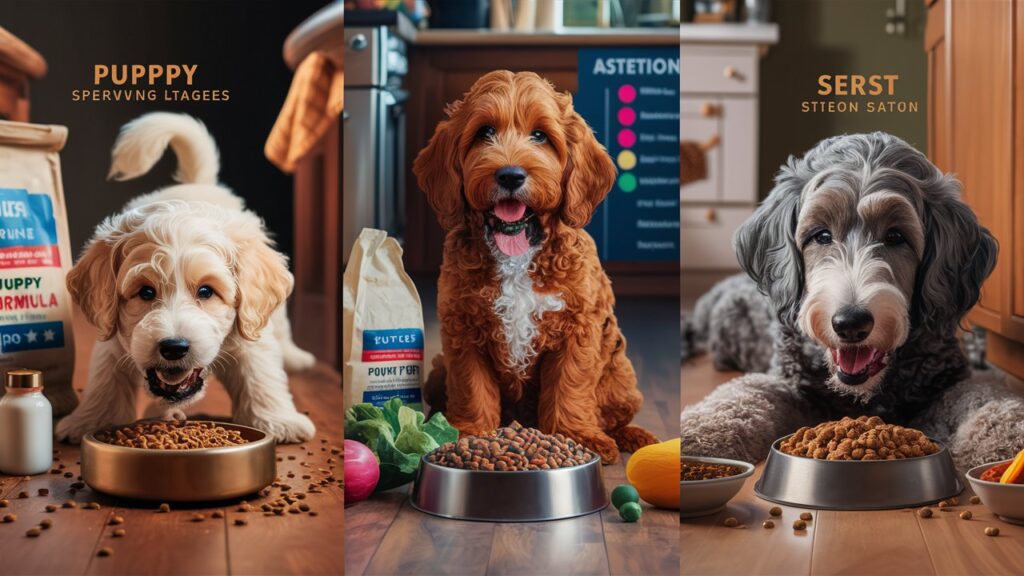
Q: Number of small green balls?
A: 2